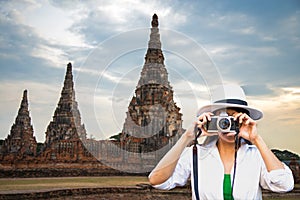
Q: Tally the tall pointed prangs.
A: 3